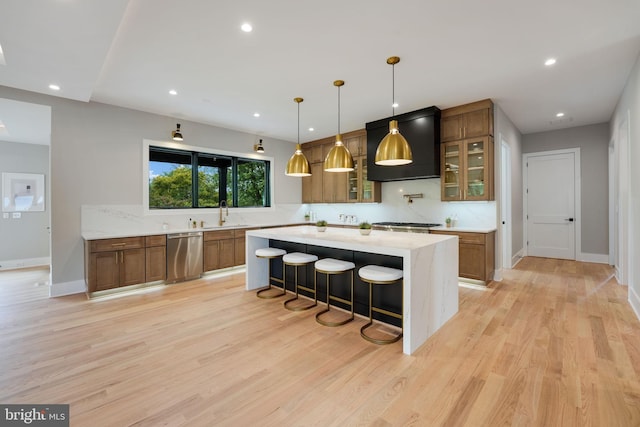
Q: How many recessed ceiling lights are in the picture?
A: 8